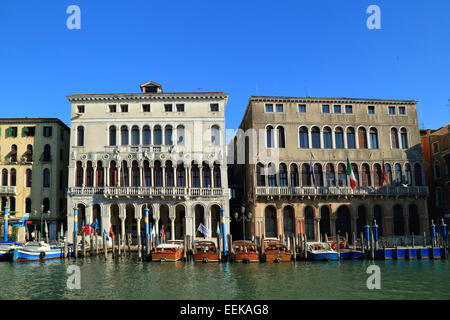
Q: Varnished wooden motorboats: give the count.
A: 4